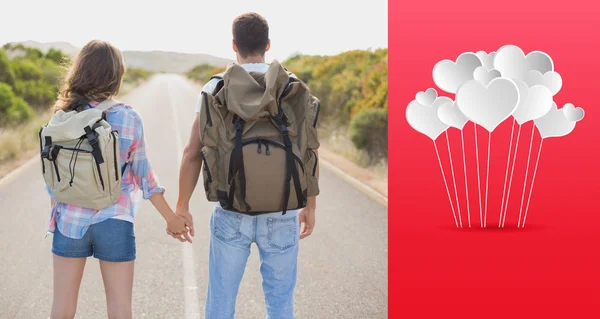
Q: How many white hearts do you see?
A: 12